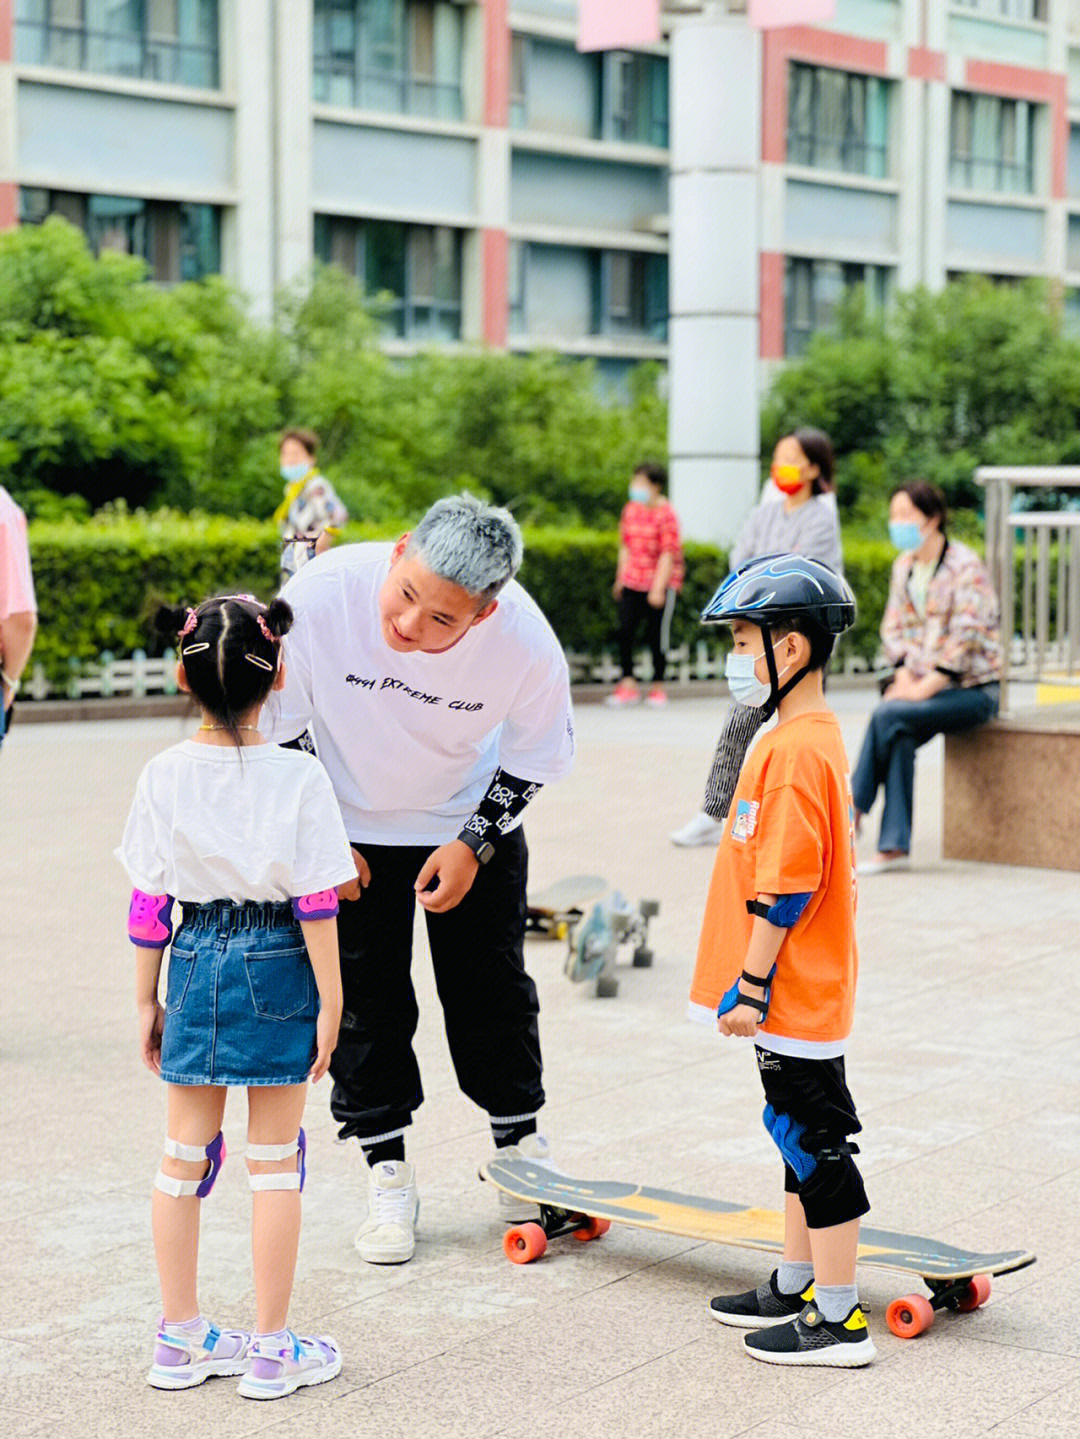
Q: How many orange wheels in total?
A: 4